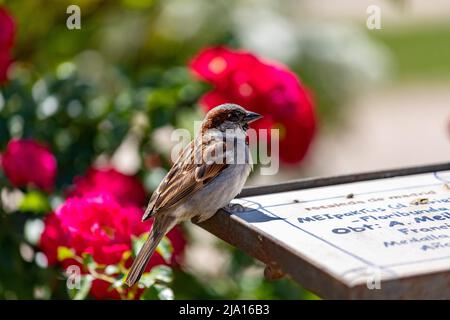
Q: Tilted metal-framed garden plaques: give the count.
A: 1